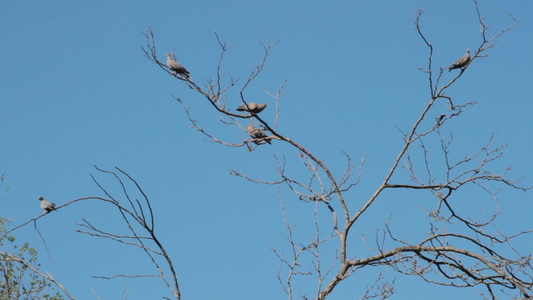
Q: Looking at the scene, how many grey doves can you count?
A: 5